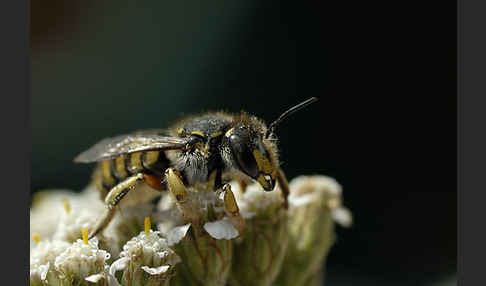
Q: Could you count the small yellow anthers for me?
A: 4